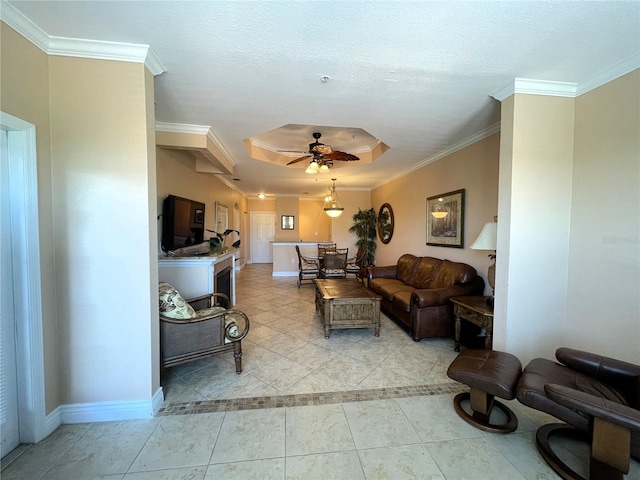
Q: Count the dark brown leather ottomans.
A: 1